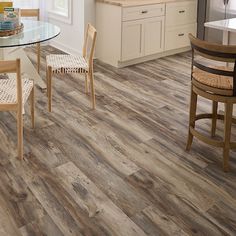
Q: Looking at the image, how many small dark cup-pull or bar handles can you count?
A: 3